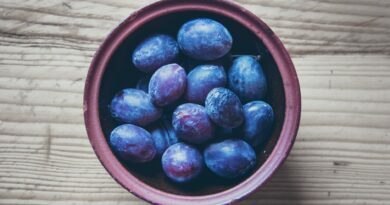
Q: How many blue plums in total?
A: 13